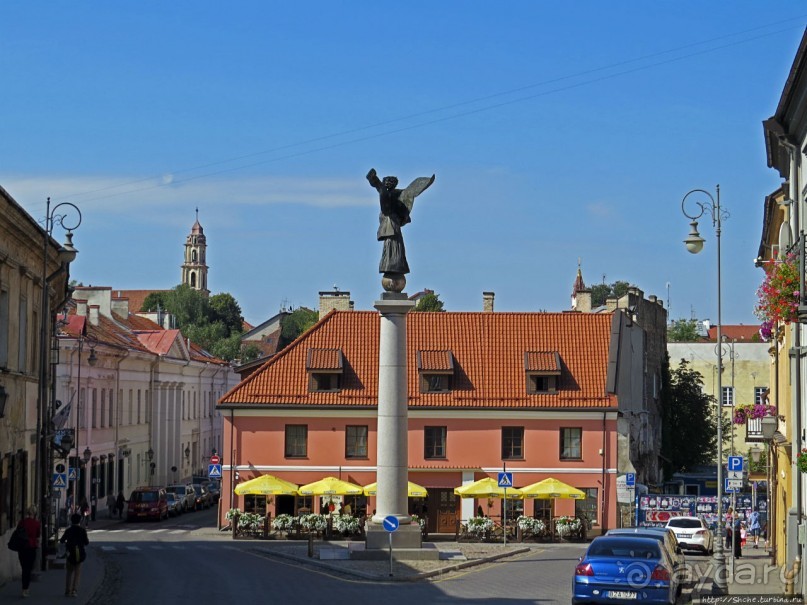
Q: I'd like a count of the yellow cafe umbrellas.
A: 5